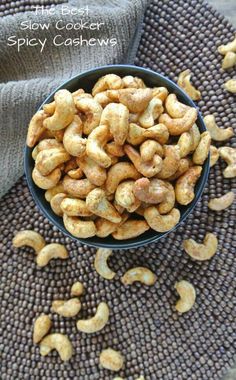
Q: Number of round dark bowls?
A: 1